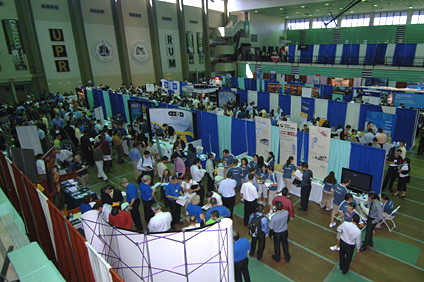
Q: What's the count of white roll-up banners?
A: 3